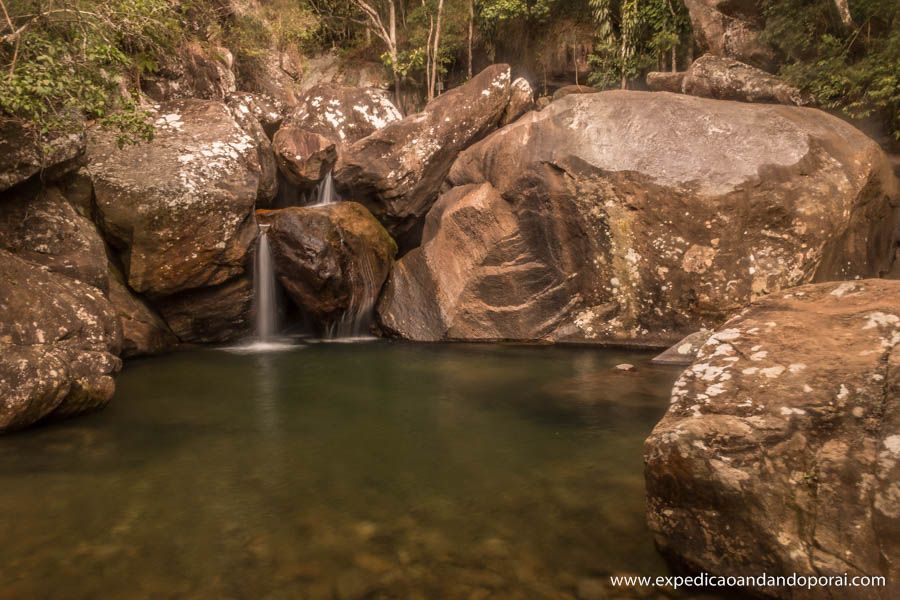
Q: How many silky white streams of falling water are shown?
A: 3